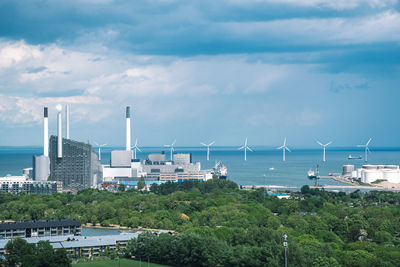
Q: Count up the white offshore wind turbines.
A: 8